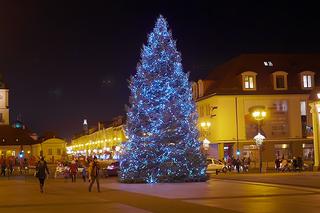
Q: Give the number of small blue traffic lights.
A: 2